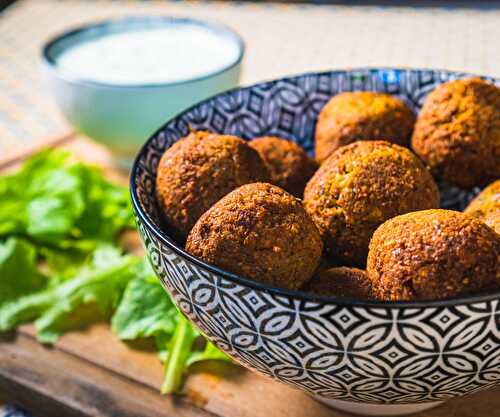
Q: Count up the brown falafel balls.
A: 9